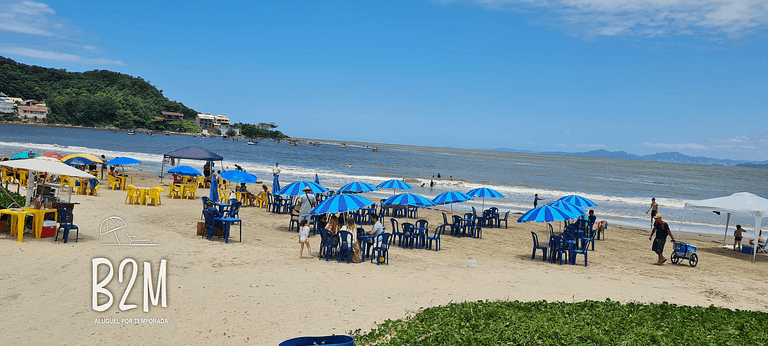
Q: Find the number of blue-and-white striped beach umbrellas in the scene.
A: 10